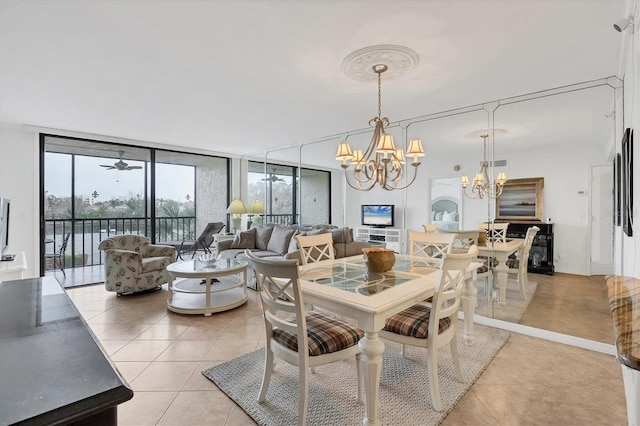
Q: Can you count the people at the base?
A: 0